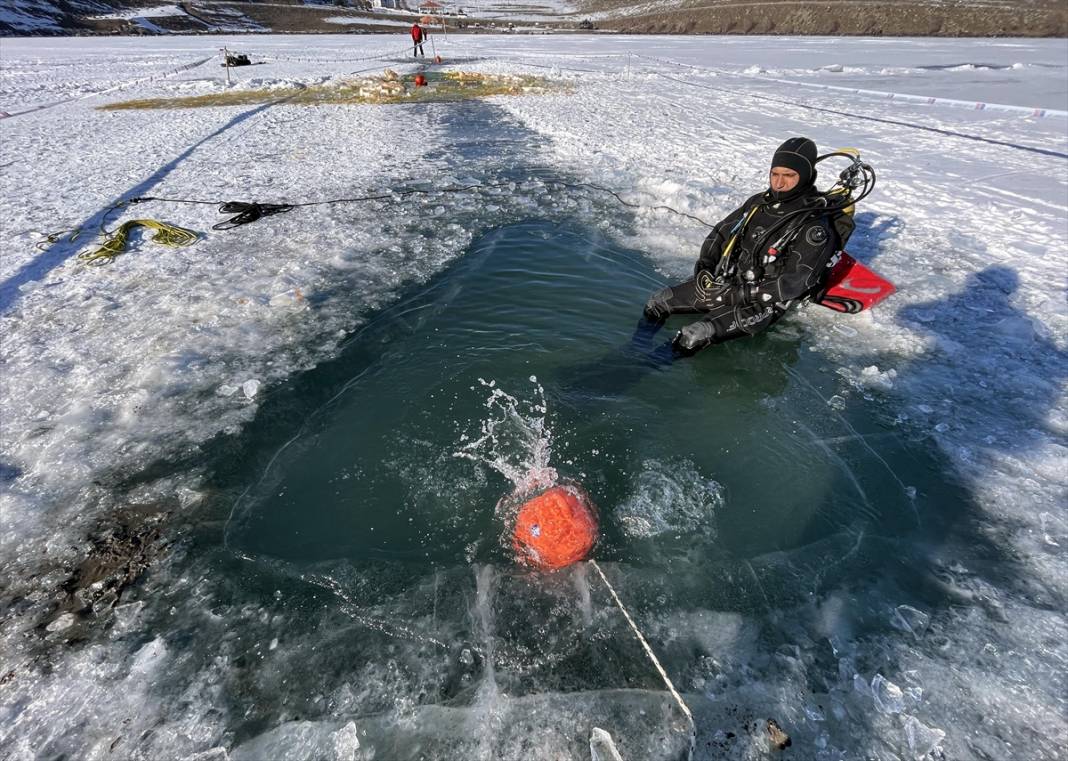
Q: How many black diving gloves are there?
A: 2